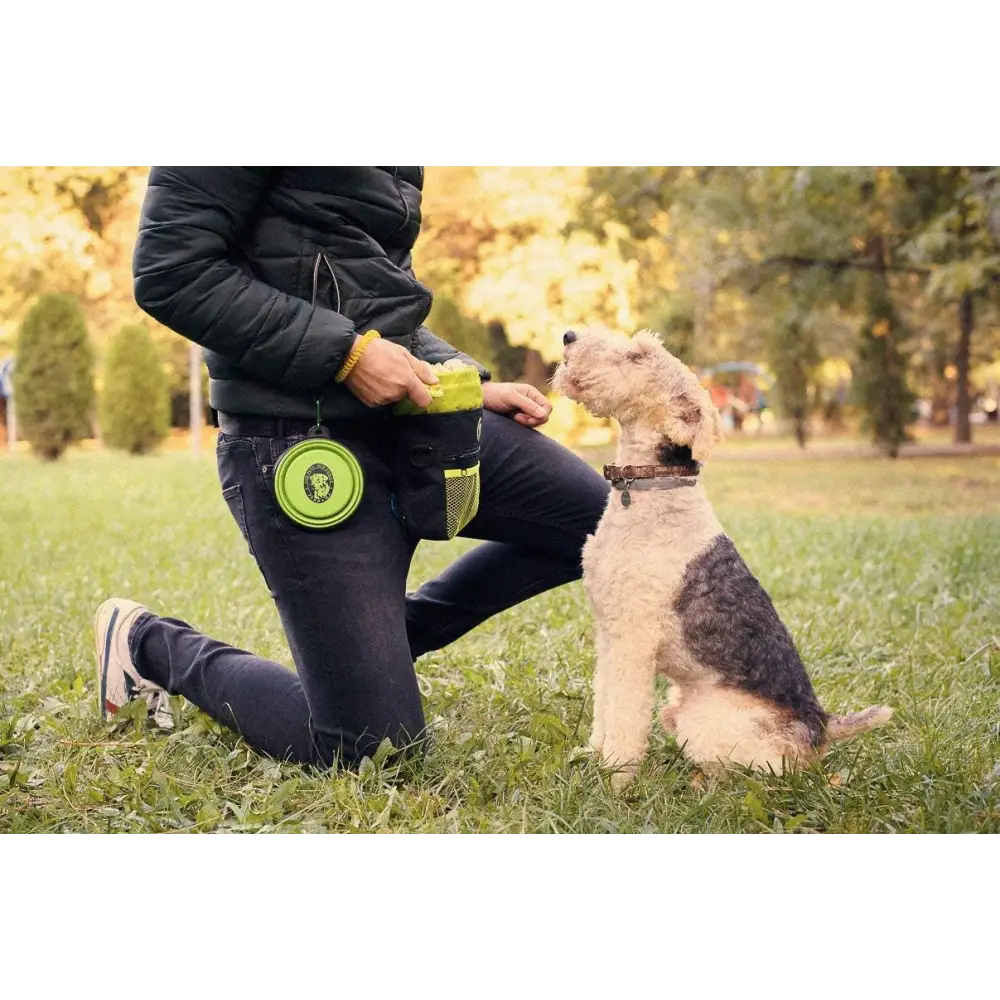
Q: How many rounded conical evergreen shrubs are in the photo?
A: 2